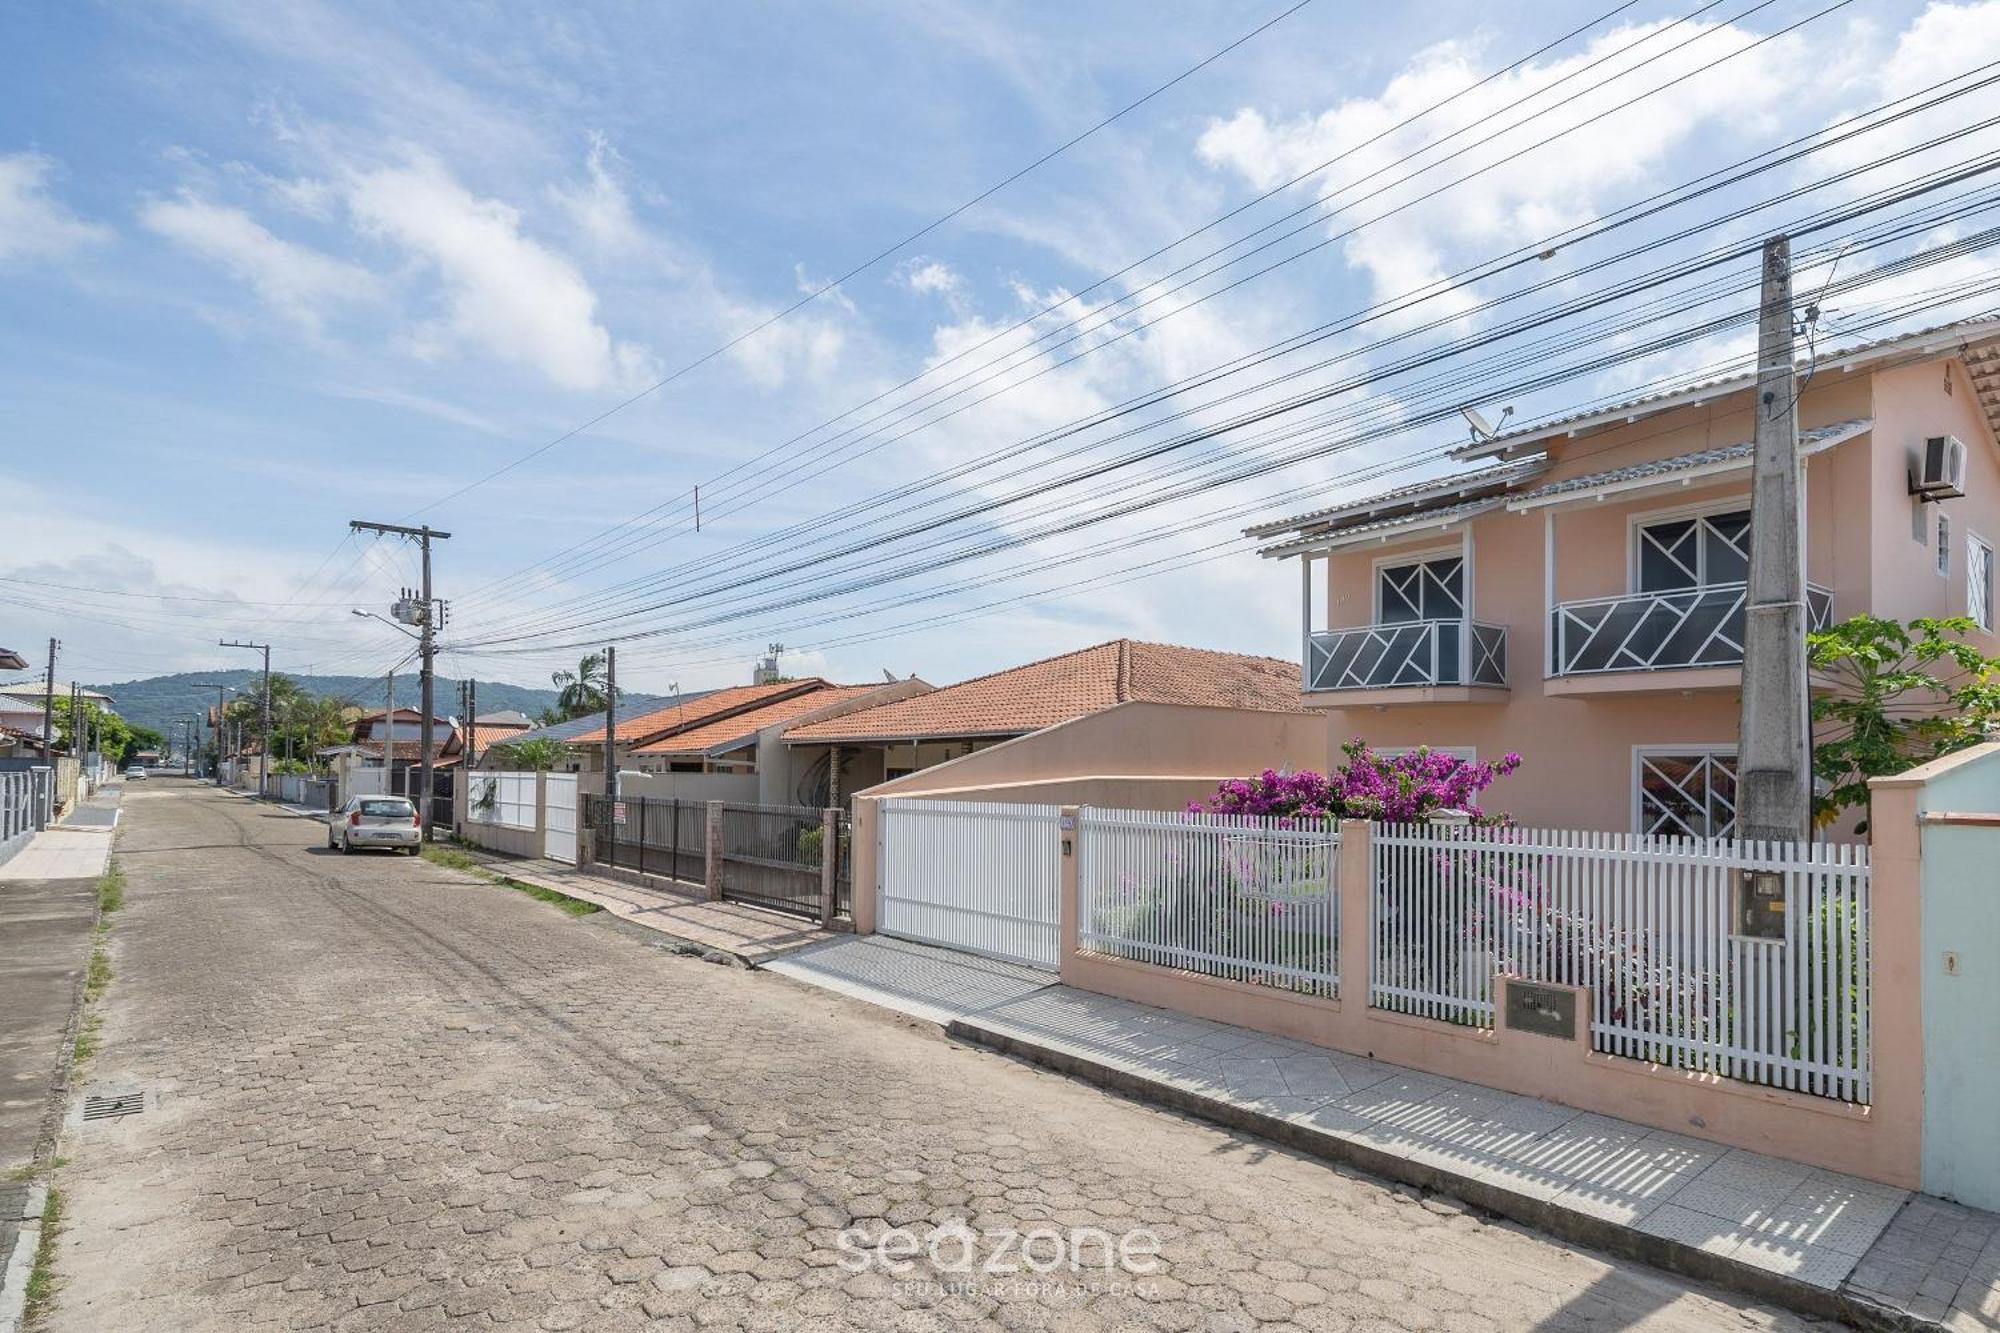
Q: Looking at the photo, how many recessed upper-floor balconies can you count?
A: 2